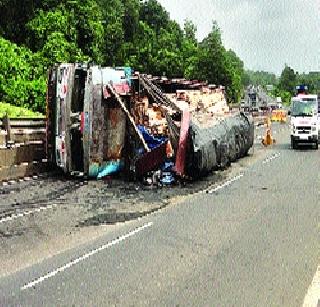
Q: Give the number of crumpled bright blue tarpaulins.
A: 1